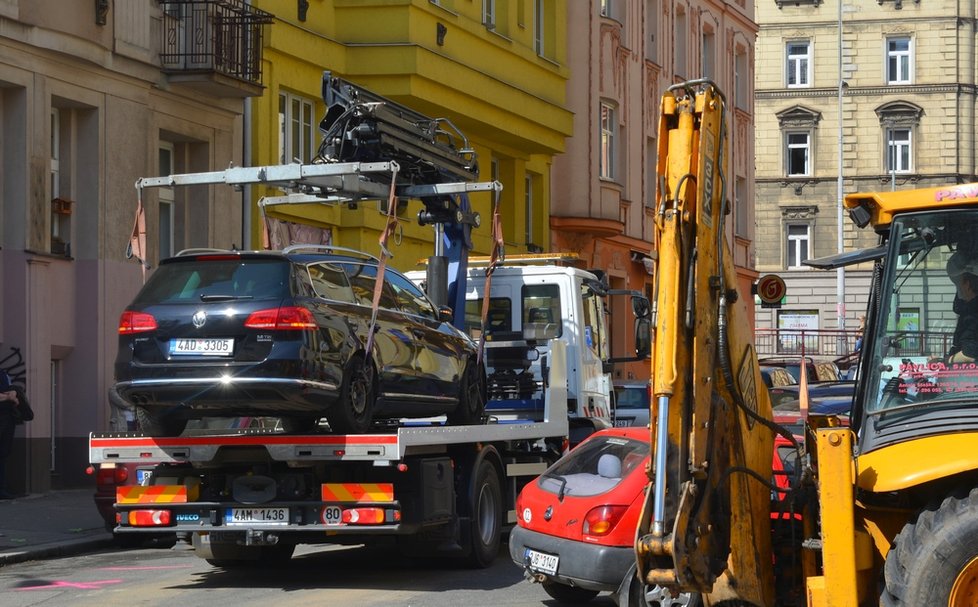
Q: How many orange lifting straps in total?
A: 4